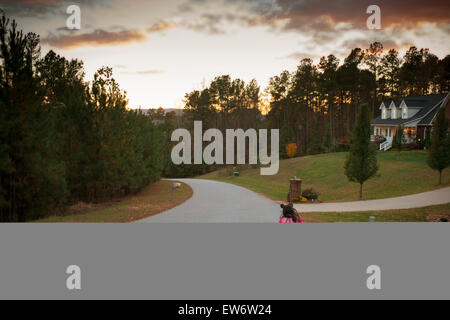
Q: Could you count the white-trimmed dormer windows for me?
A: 3